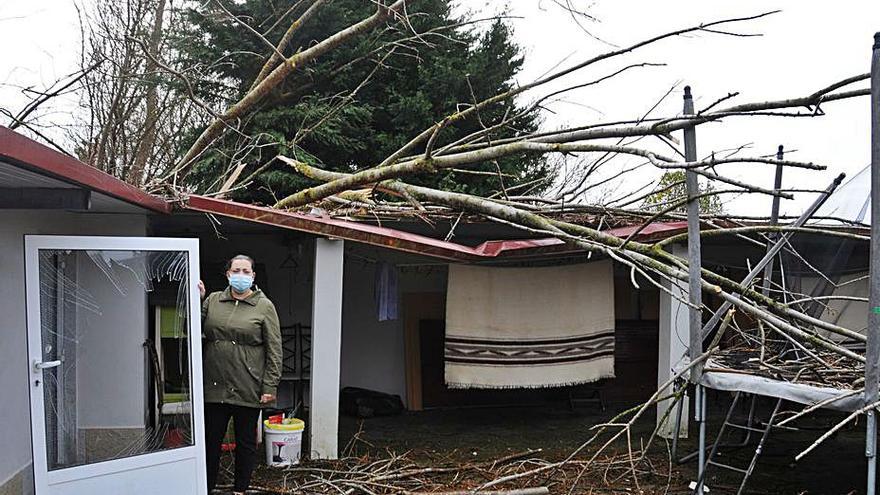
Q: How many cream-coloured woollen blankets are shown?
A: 1